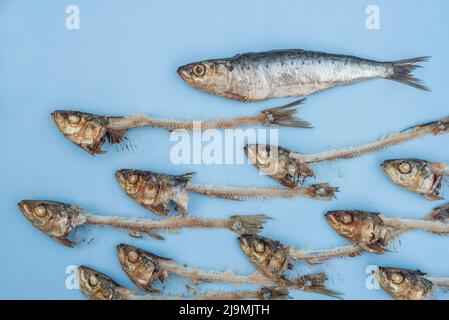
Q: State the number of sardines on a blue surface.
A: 11